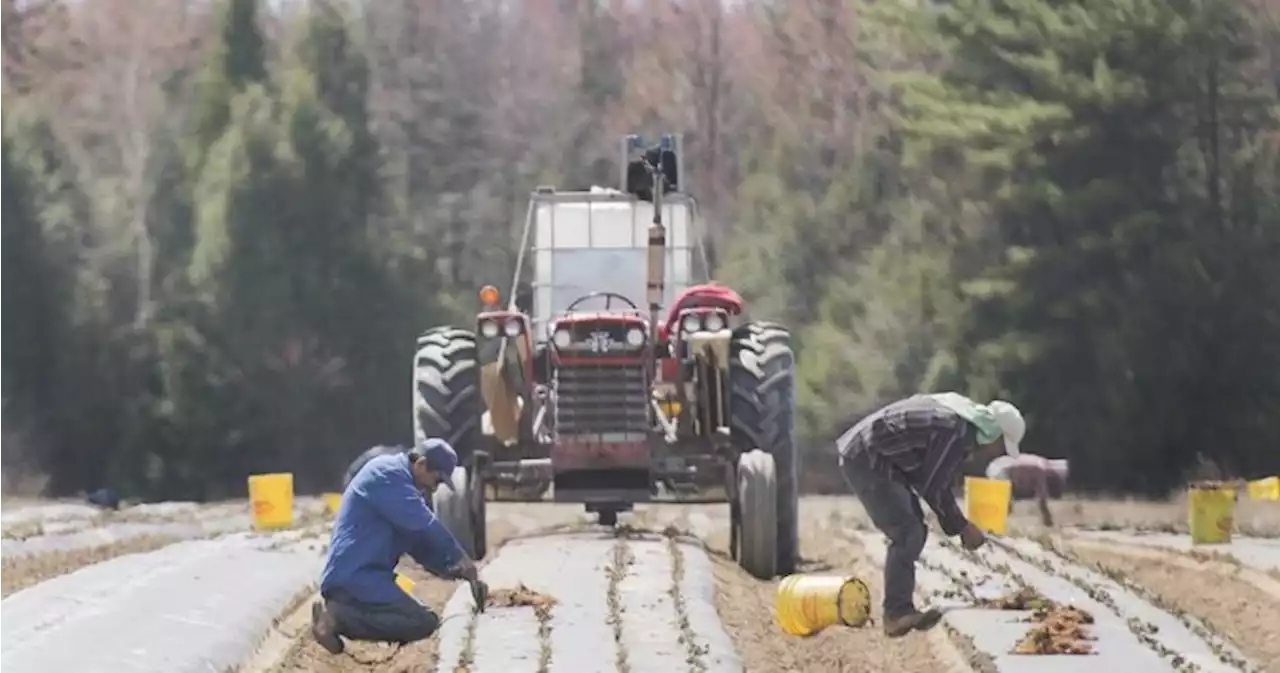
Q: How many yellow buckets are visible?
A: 7